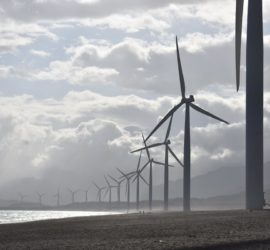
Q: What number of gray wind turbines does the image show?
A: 14